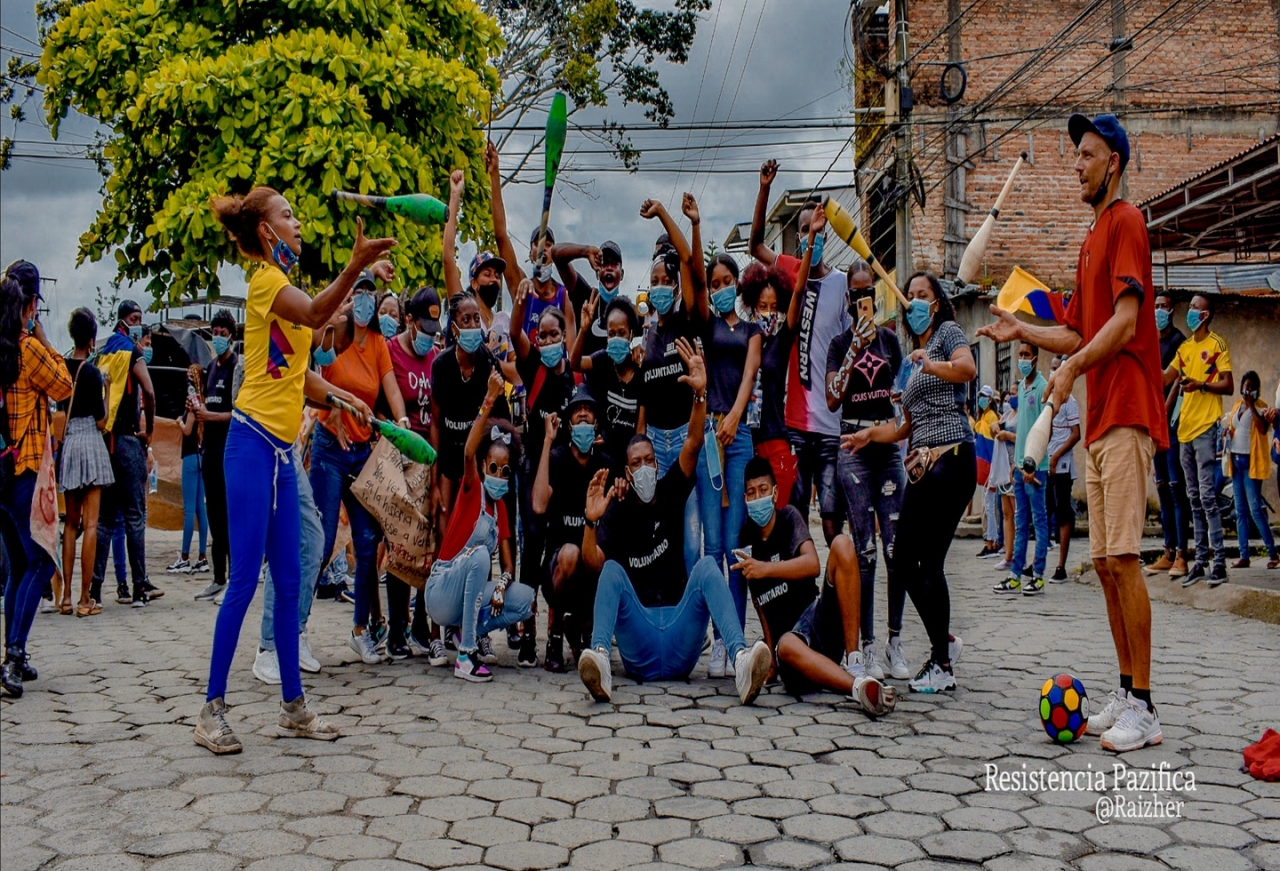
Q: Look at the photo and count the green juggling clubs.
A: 3